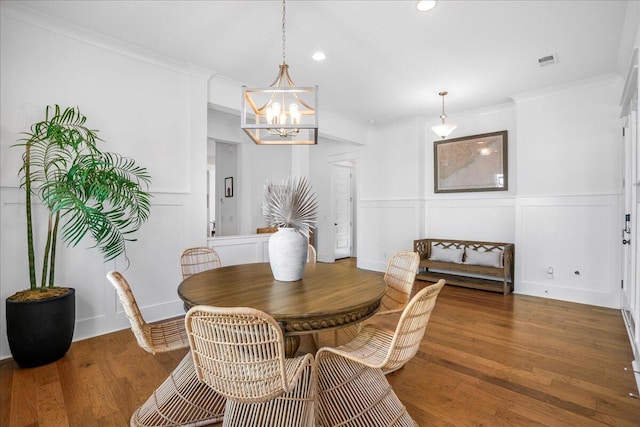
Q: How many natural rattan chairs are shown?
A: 6